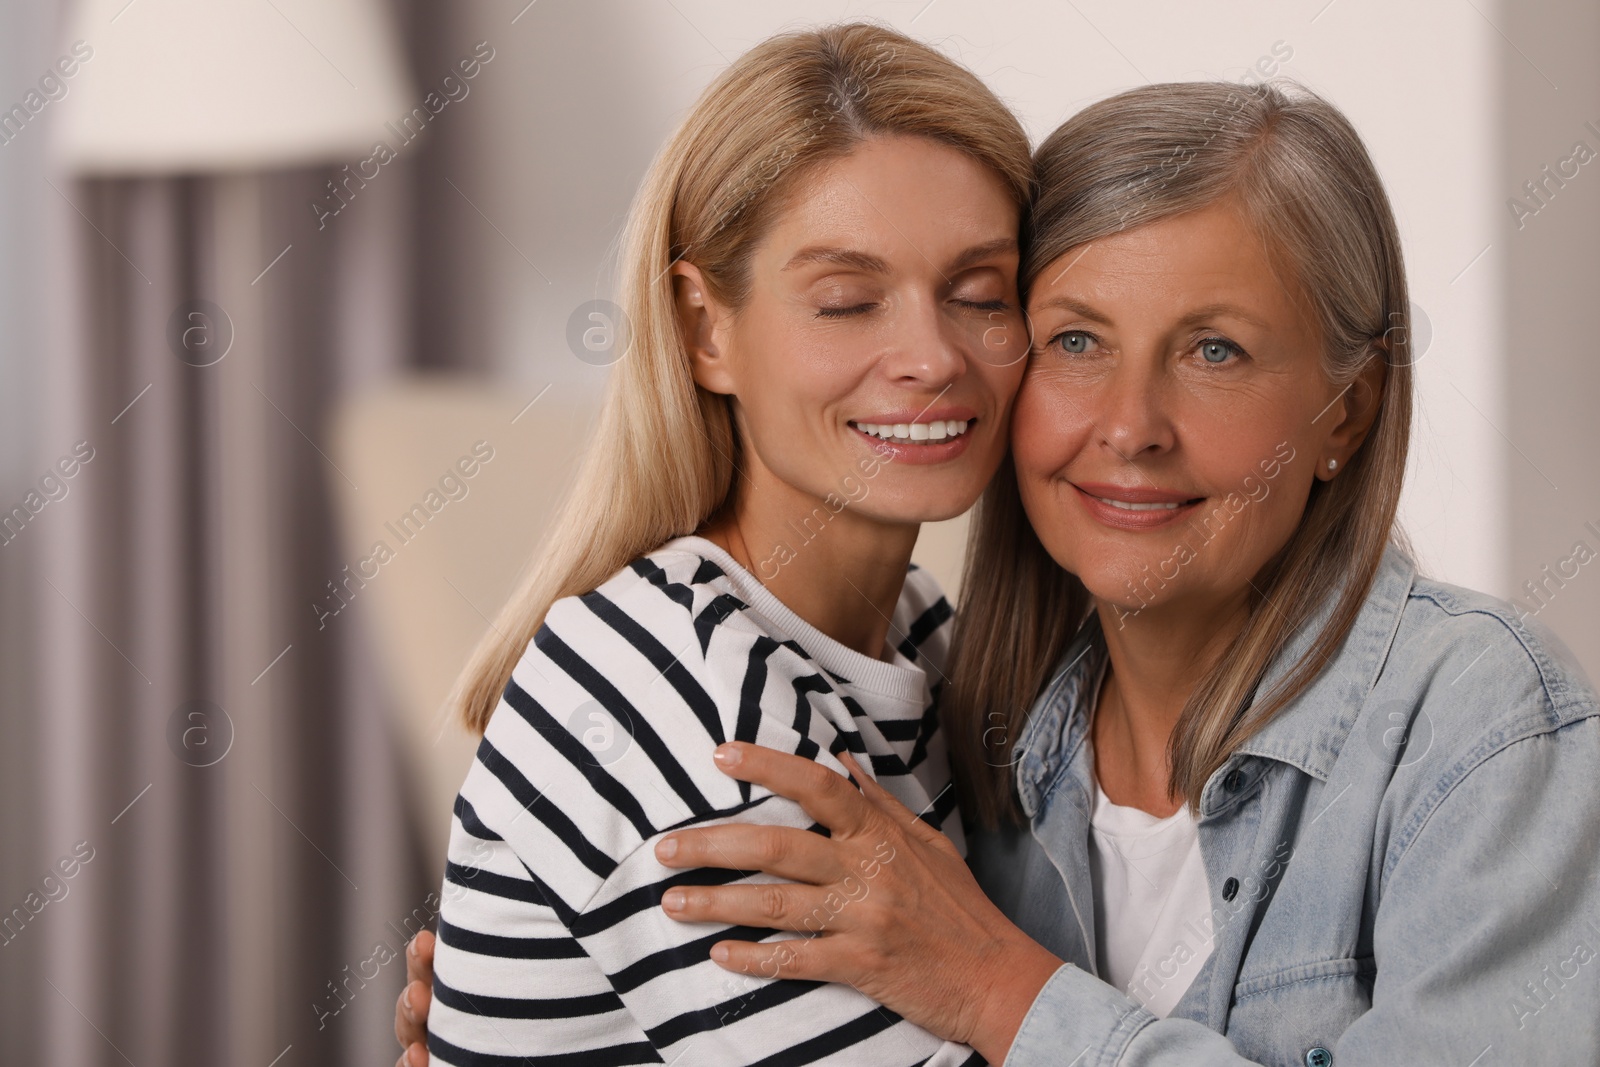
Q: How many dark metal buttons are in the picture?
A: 3